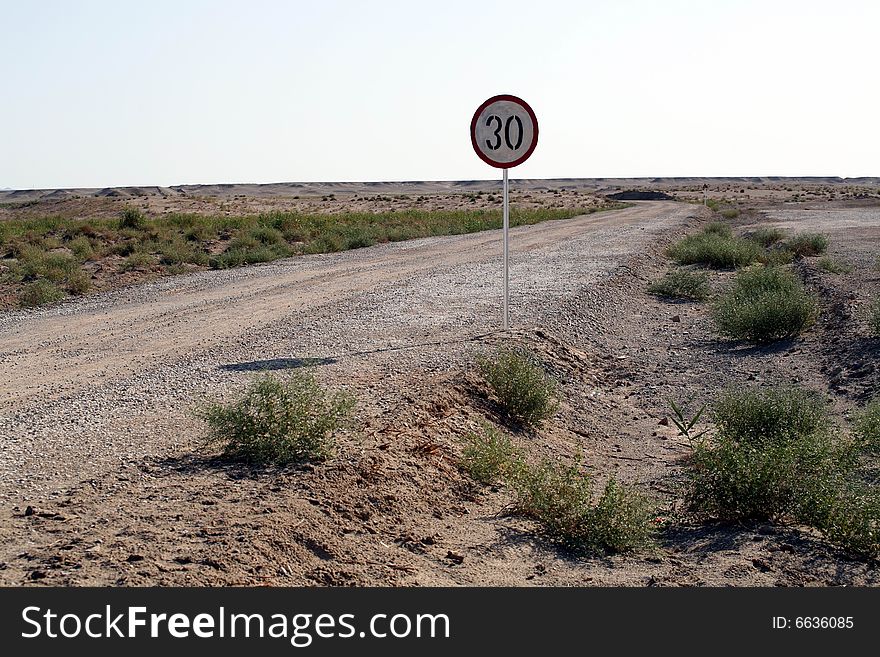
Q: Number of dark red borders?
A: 1